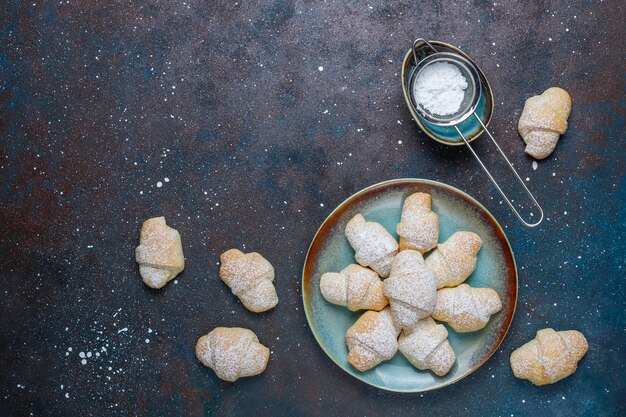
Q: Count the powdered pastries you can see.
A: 13